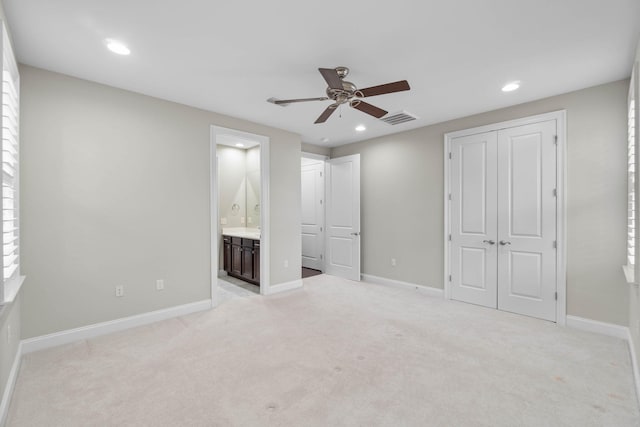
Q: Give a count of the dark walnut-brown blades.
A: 5